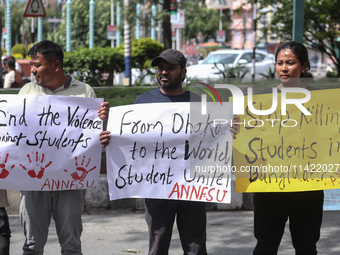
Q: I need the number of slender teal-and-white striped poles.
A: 7